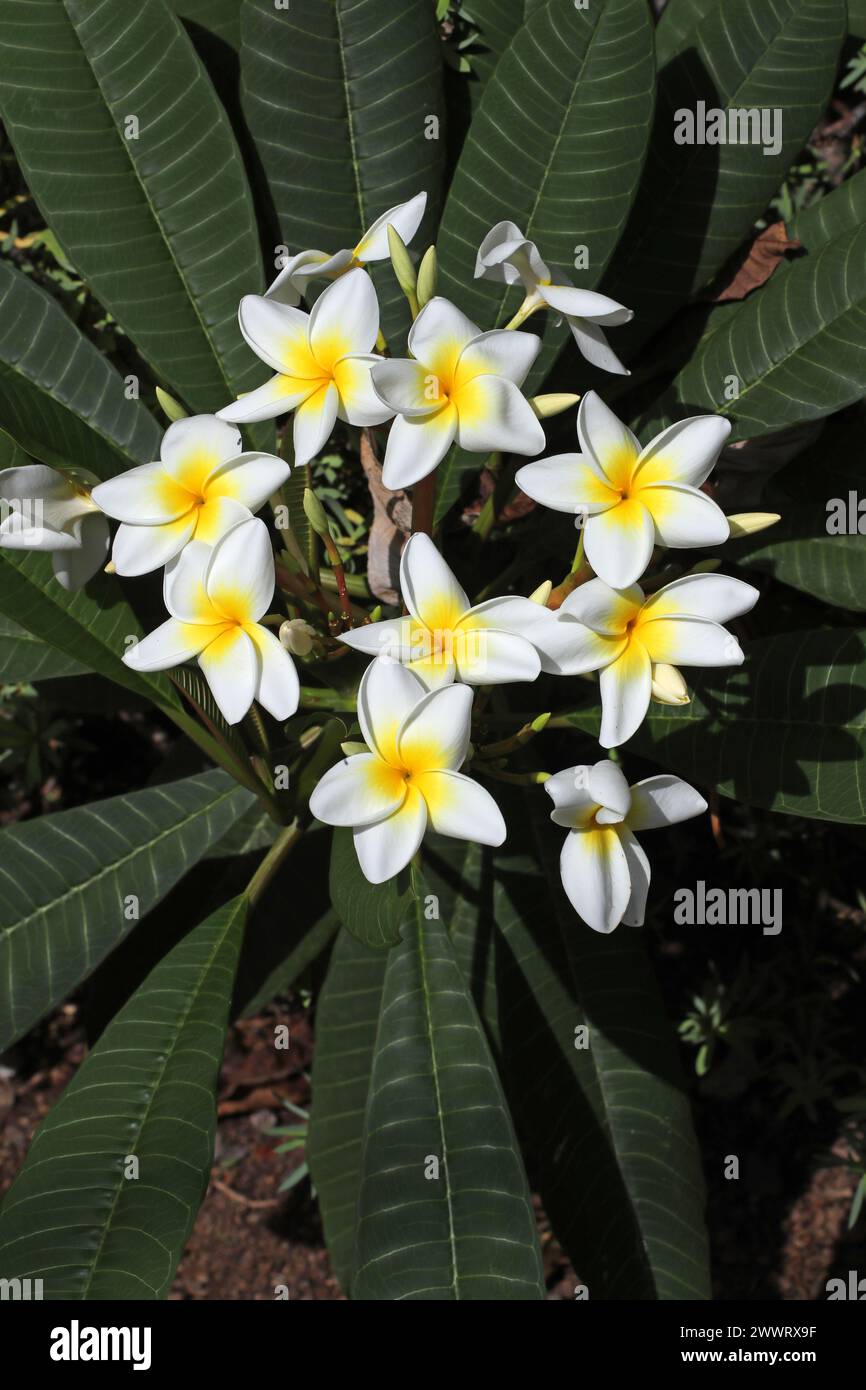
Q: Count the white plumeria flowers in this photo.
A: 12